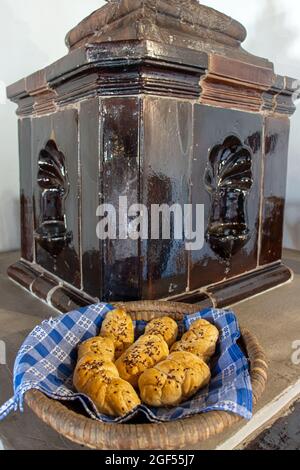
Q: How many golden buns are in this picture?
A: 7